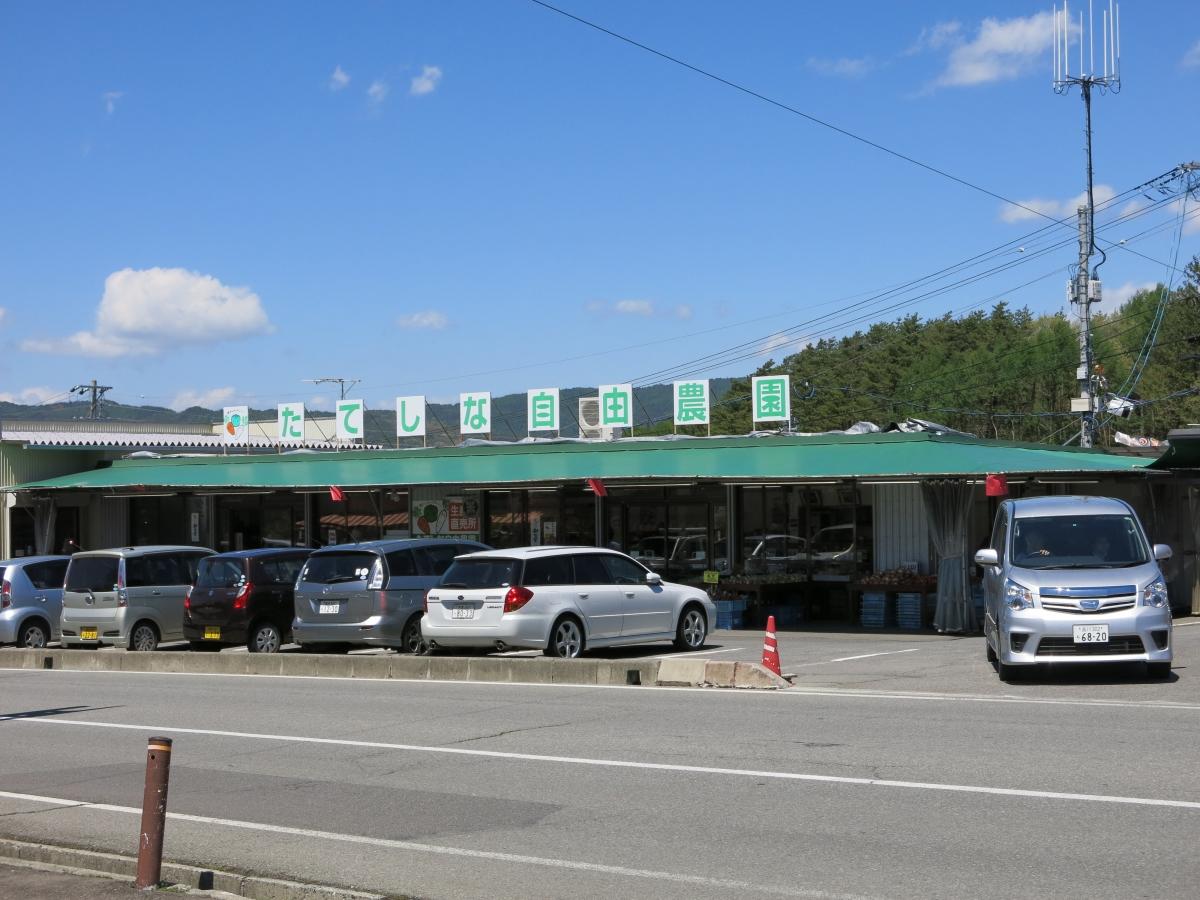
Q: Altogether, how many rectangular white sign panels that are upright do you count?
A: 9